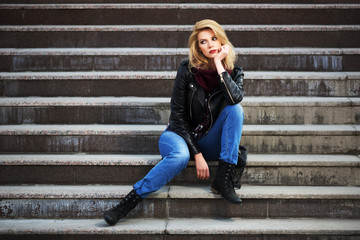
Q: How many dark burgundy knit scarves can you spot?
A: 1